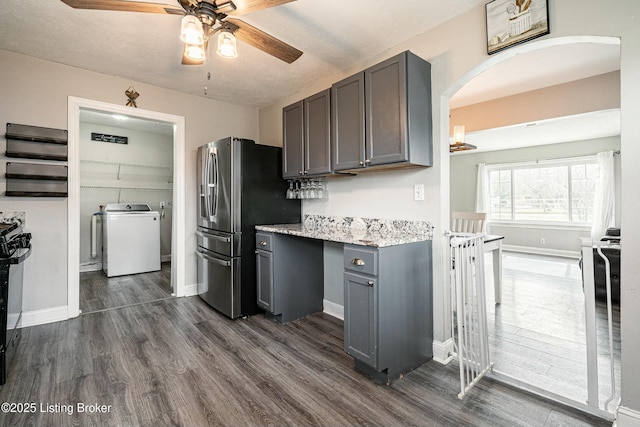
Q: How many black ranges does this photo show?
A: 1